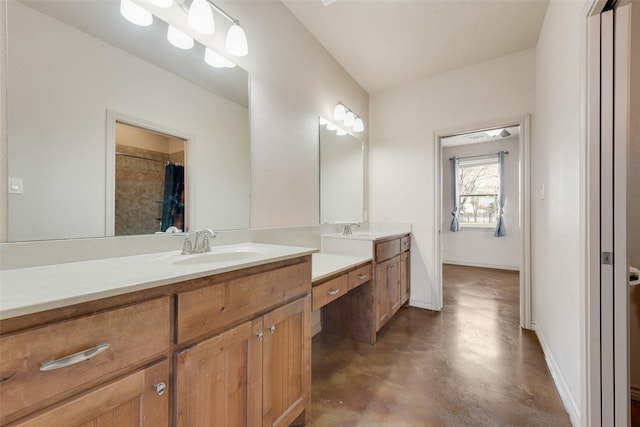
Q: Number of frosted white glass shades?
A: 6